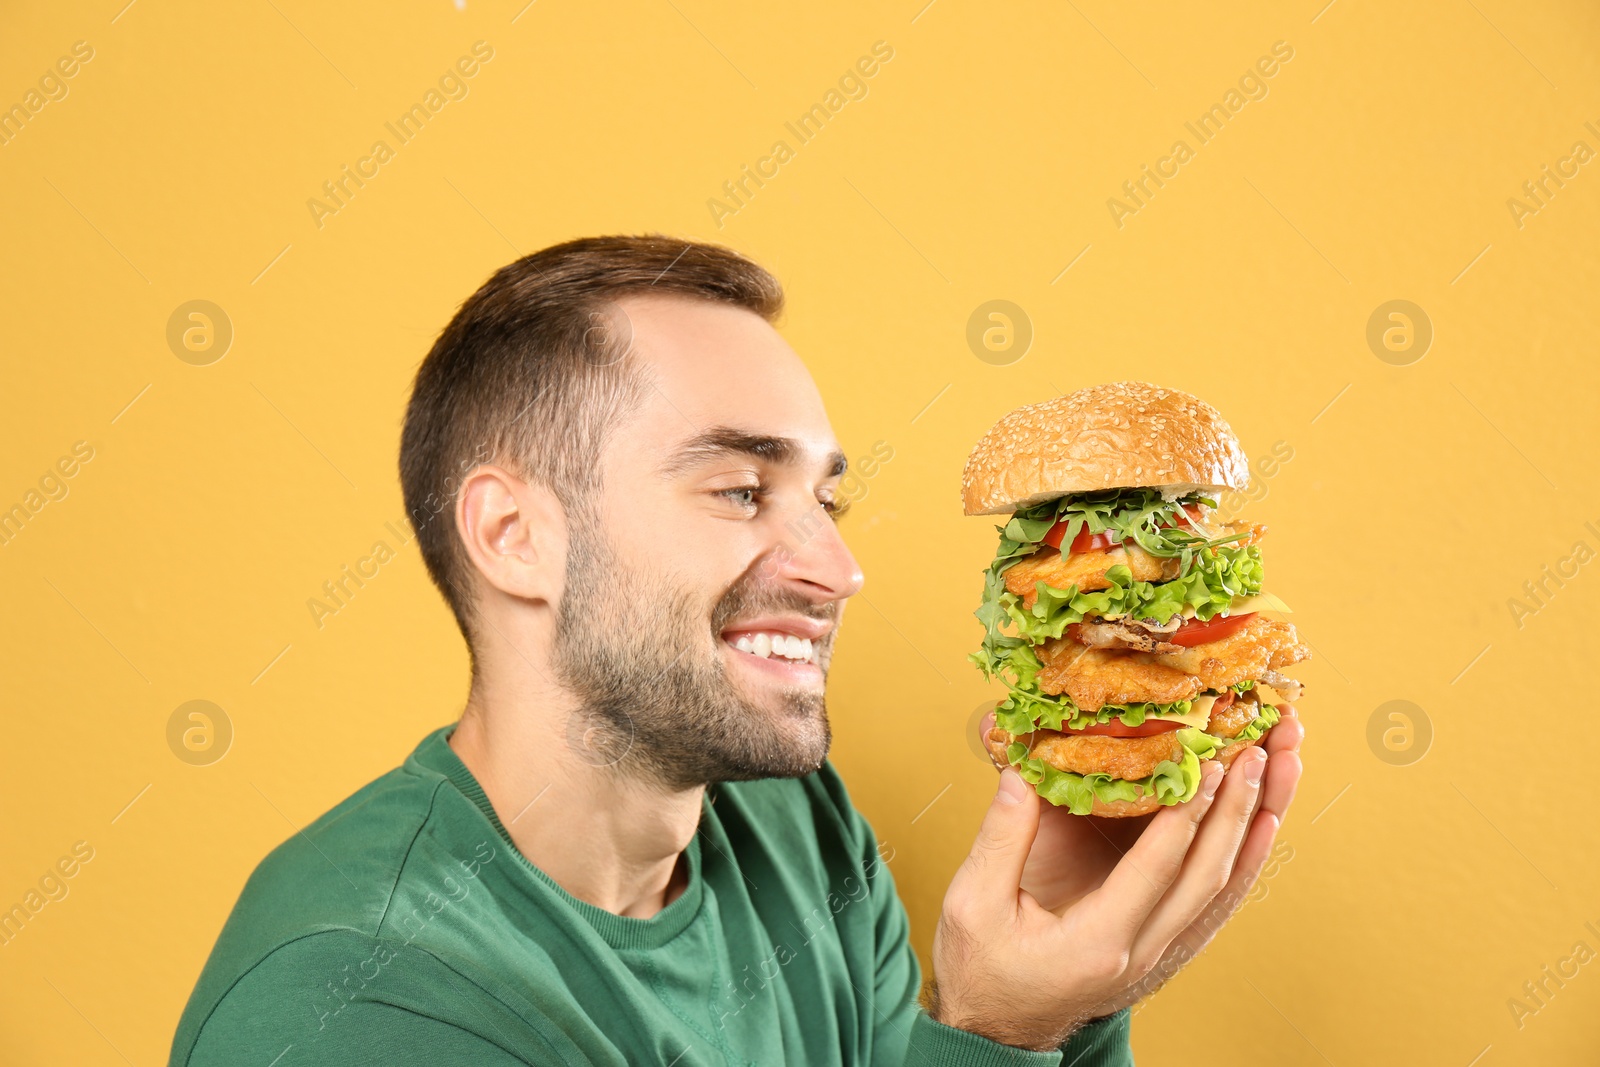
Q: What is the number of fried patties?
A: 3